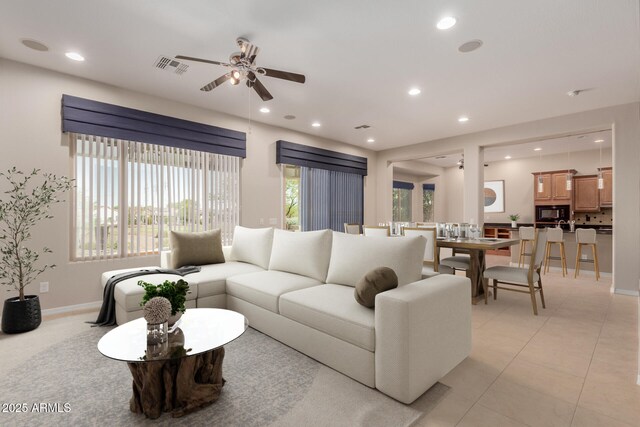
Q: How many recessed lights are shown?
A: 10